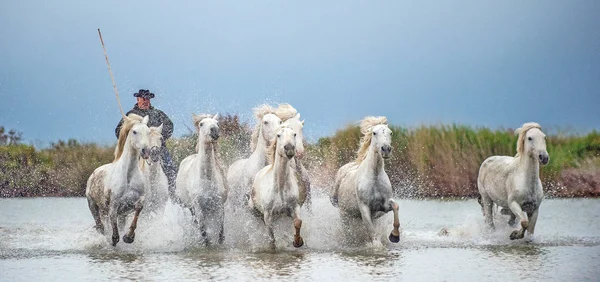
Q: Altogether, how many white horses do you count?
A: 8